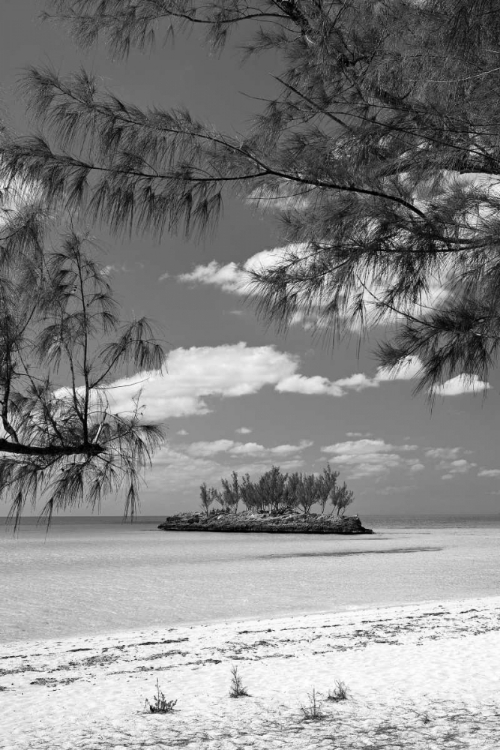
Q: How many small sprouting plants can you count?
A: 4